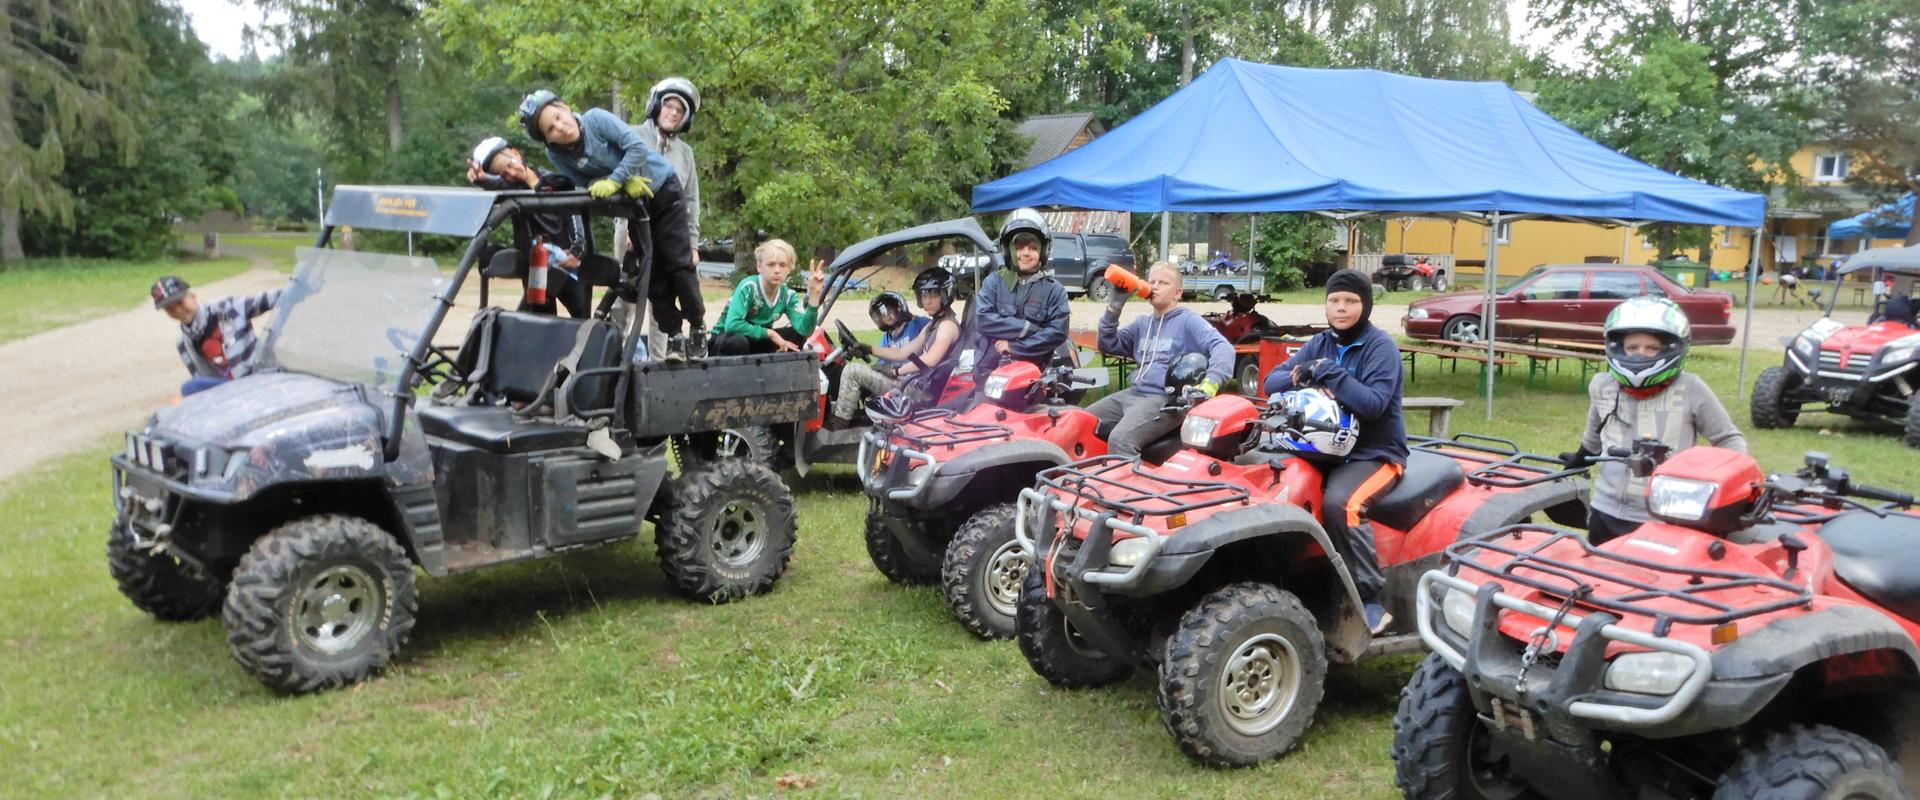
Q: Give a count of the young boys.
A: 11